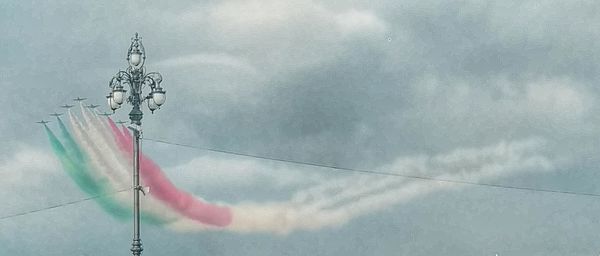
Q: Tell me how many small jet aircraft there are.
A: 7